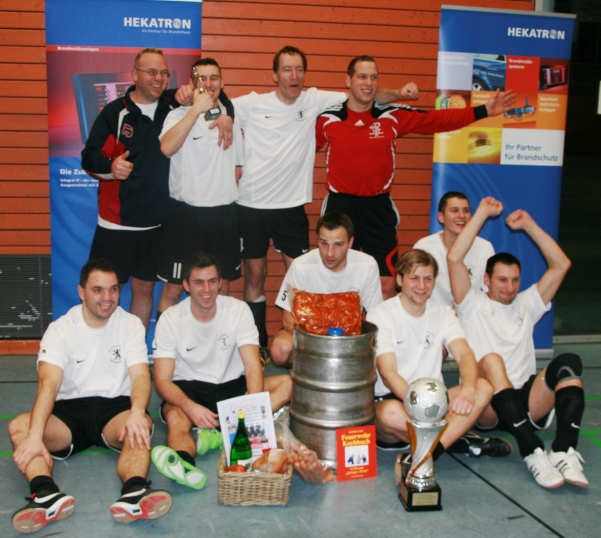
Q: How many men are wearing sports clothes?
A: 10